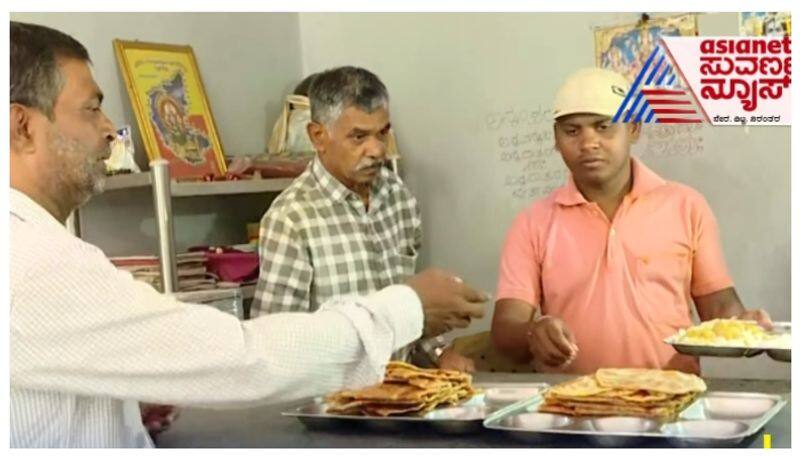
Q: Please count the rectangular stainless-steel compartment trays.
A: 3